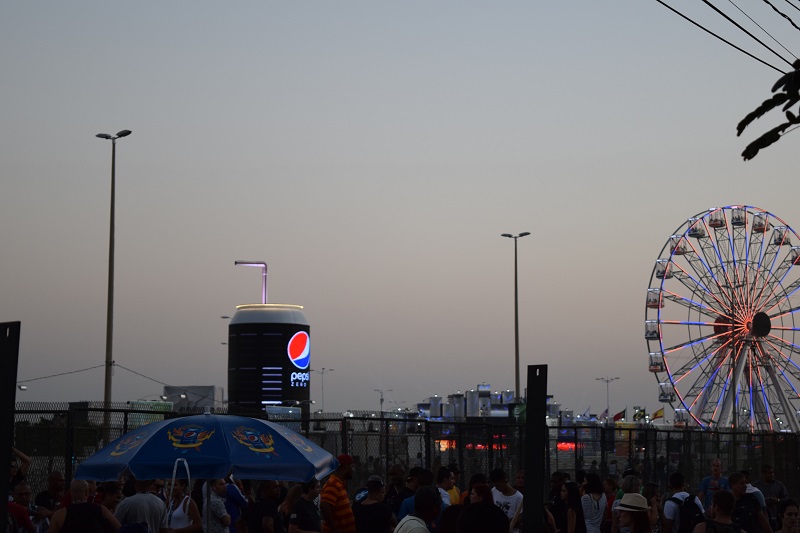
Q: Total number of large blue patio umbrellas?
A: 1